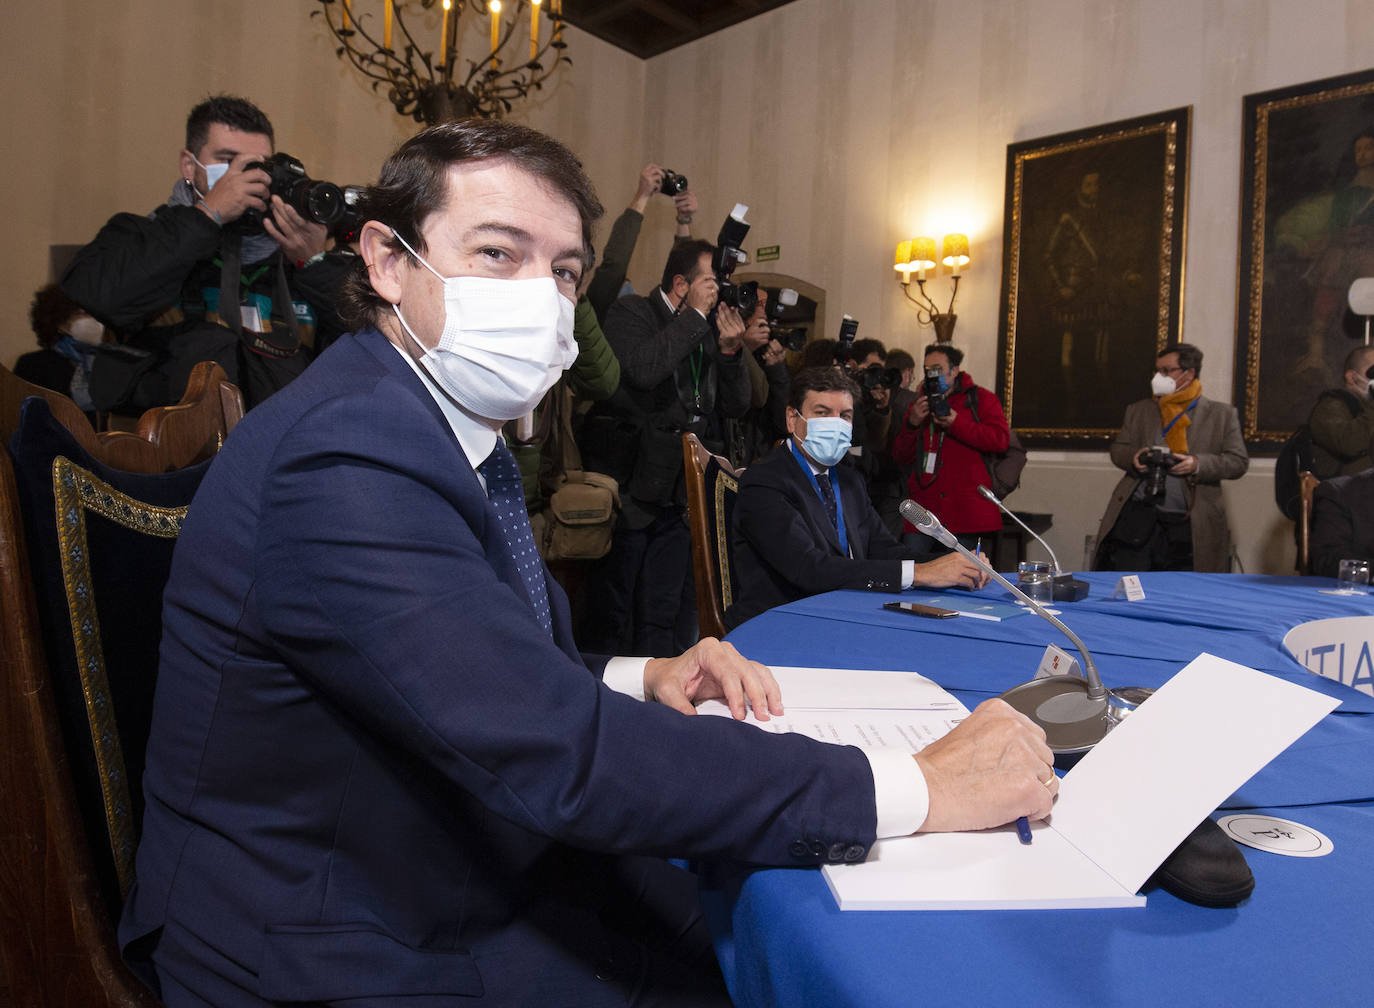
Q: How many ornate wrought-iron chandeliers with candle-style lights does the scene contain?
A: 1